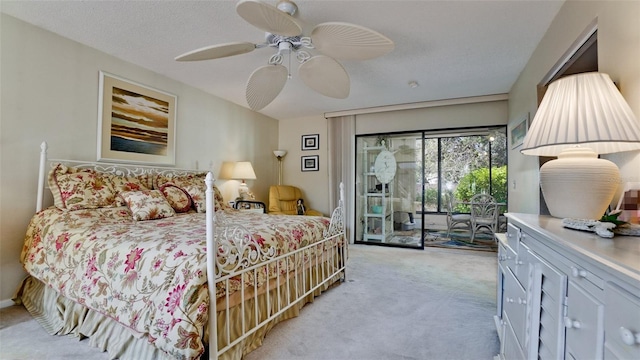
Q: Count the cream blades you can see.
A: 5